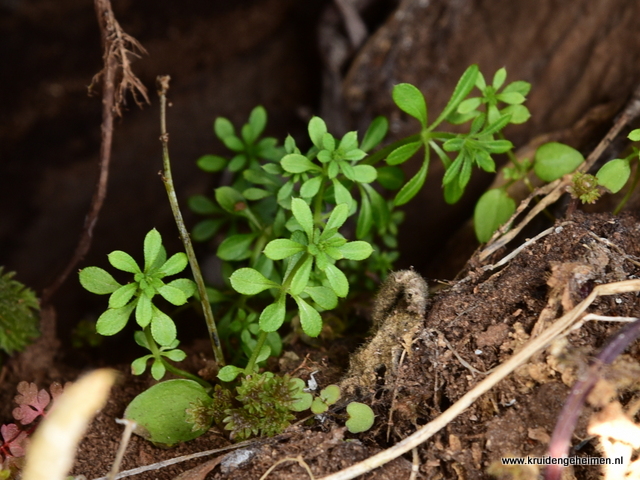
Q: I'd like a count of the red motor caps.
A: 0